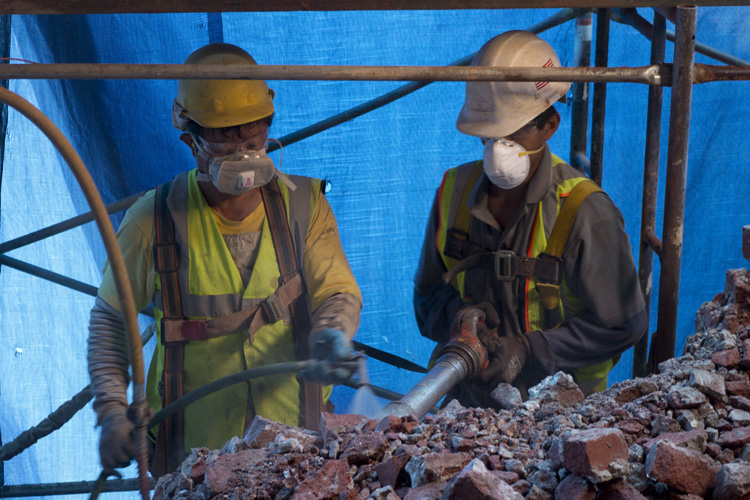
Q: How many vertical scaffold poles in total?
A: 4